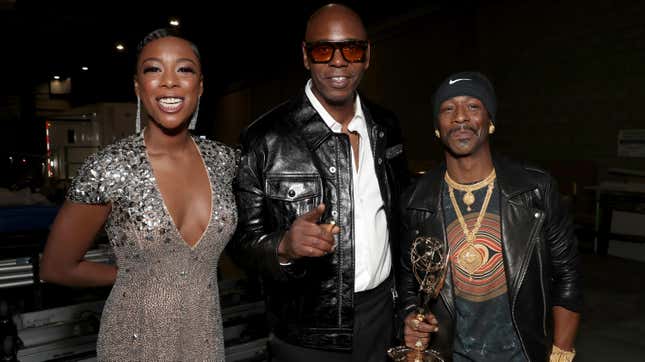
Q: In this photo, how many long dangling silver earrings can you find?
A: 2